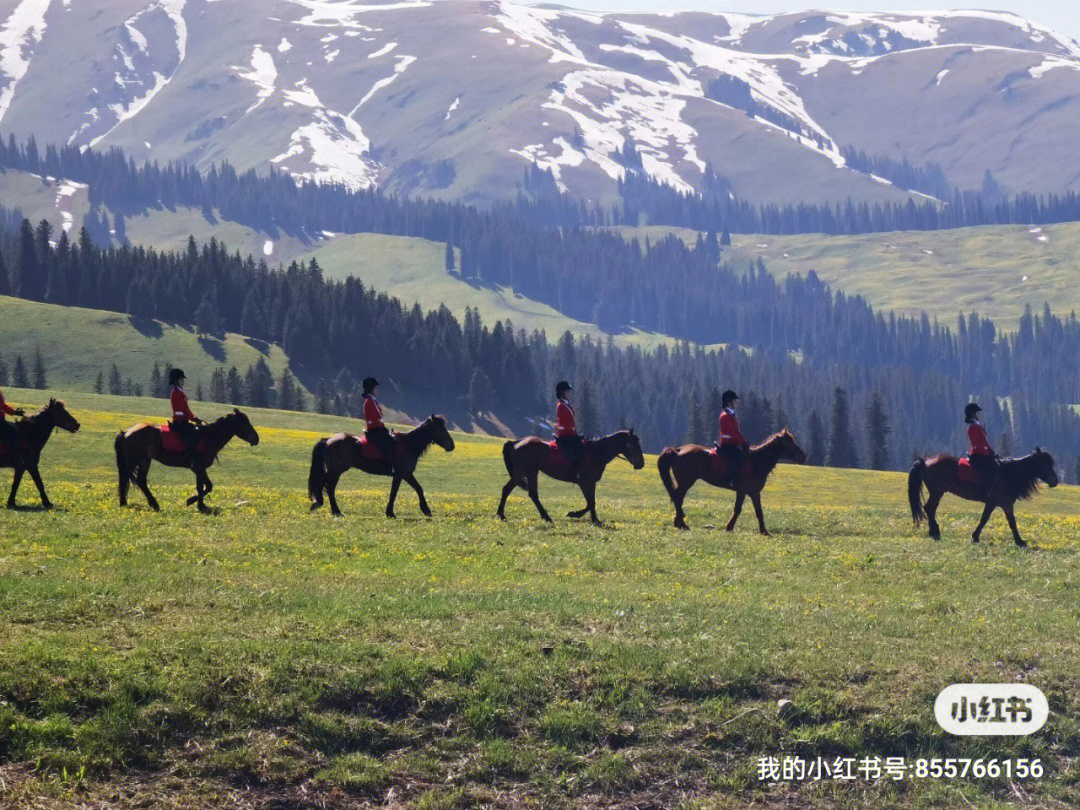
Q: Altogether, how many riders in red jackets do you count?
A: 6